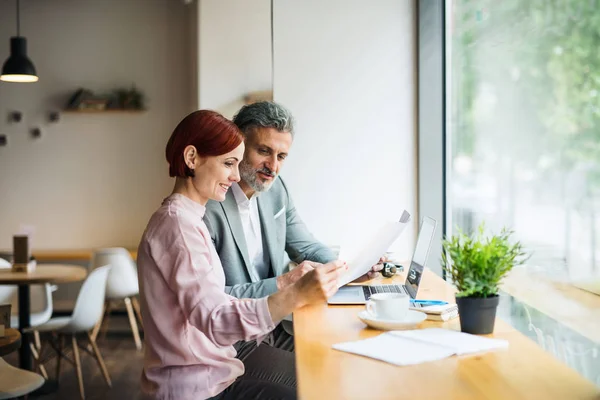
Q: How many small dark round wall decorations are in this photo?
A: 4